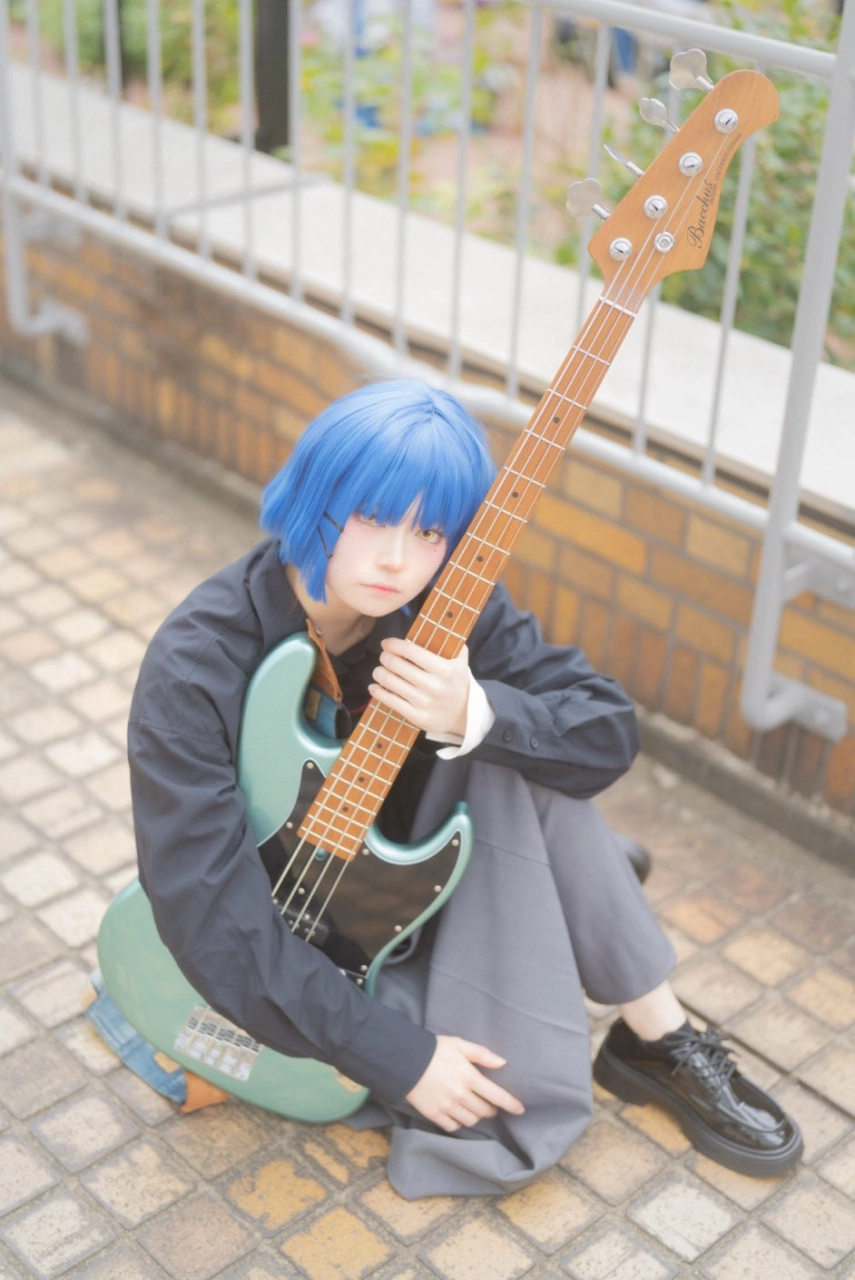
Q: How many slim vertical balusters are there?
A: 14